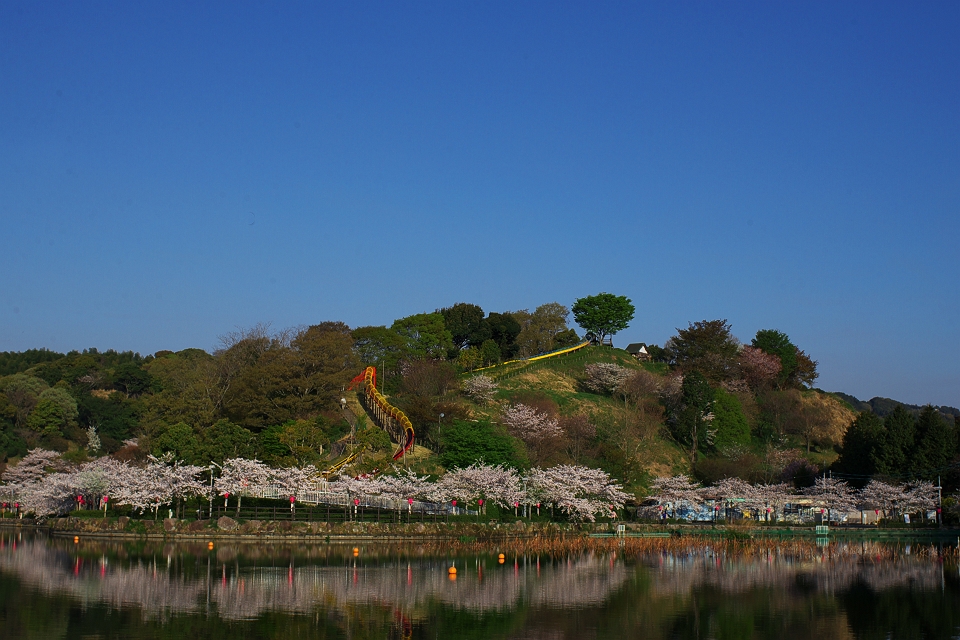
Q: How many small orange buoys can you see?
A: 5